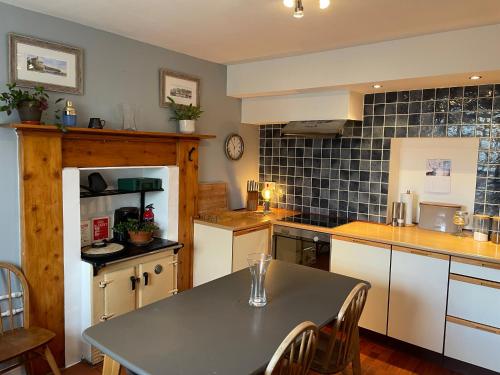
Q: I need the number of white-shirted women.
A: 0